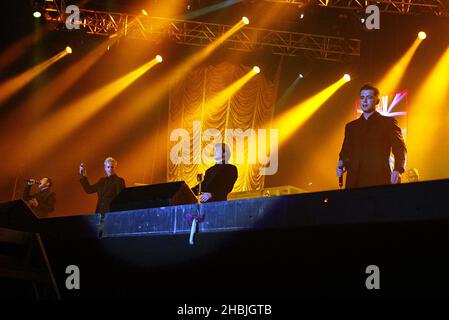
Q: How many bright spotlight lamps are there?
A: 6